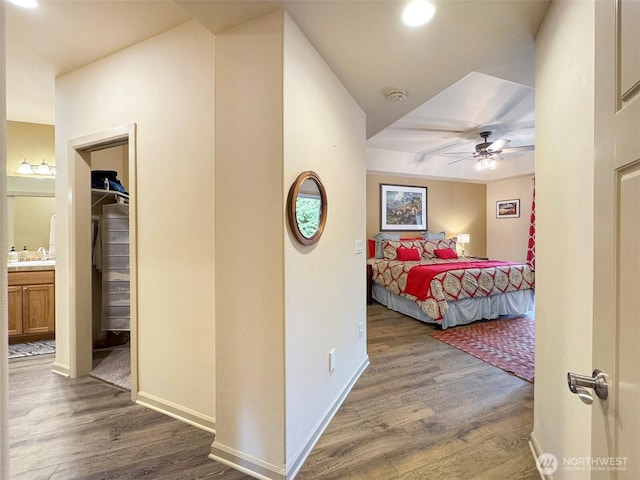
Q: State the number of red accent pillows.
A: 2